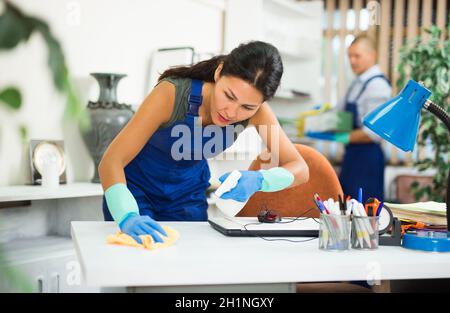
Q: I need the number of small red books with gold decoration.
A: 0